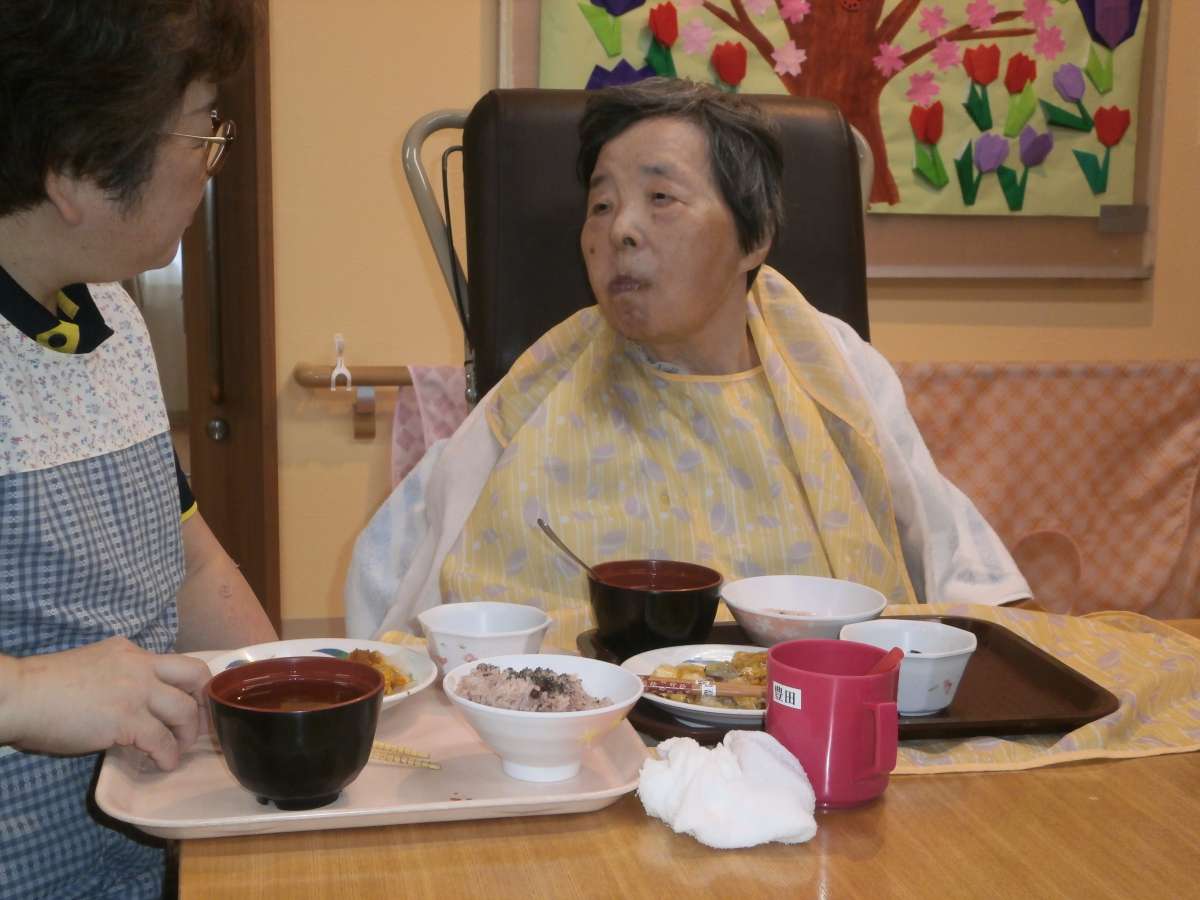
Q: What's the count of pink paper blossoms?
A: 12